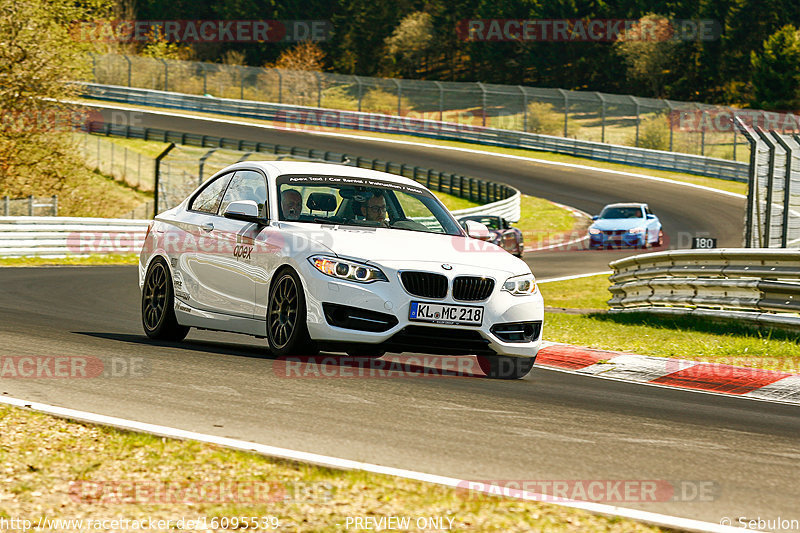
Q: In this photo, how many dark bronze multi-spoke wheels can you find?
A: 2